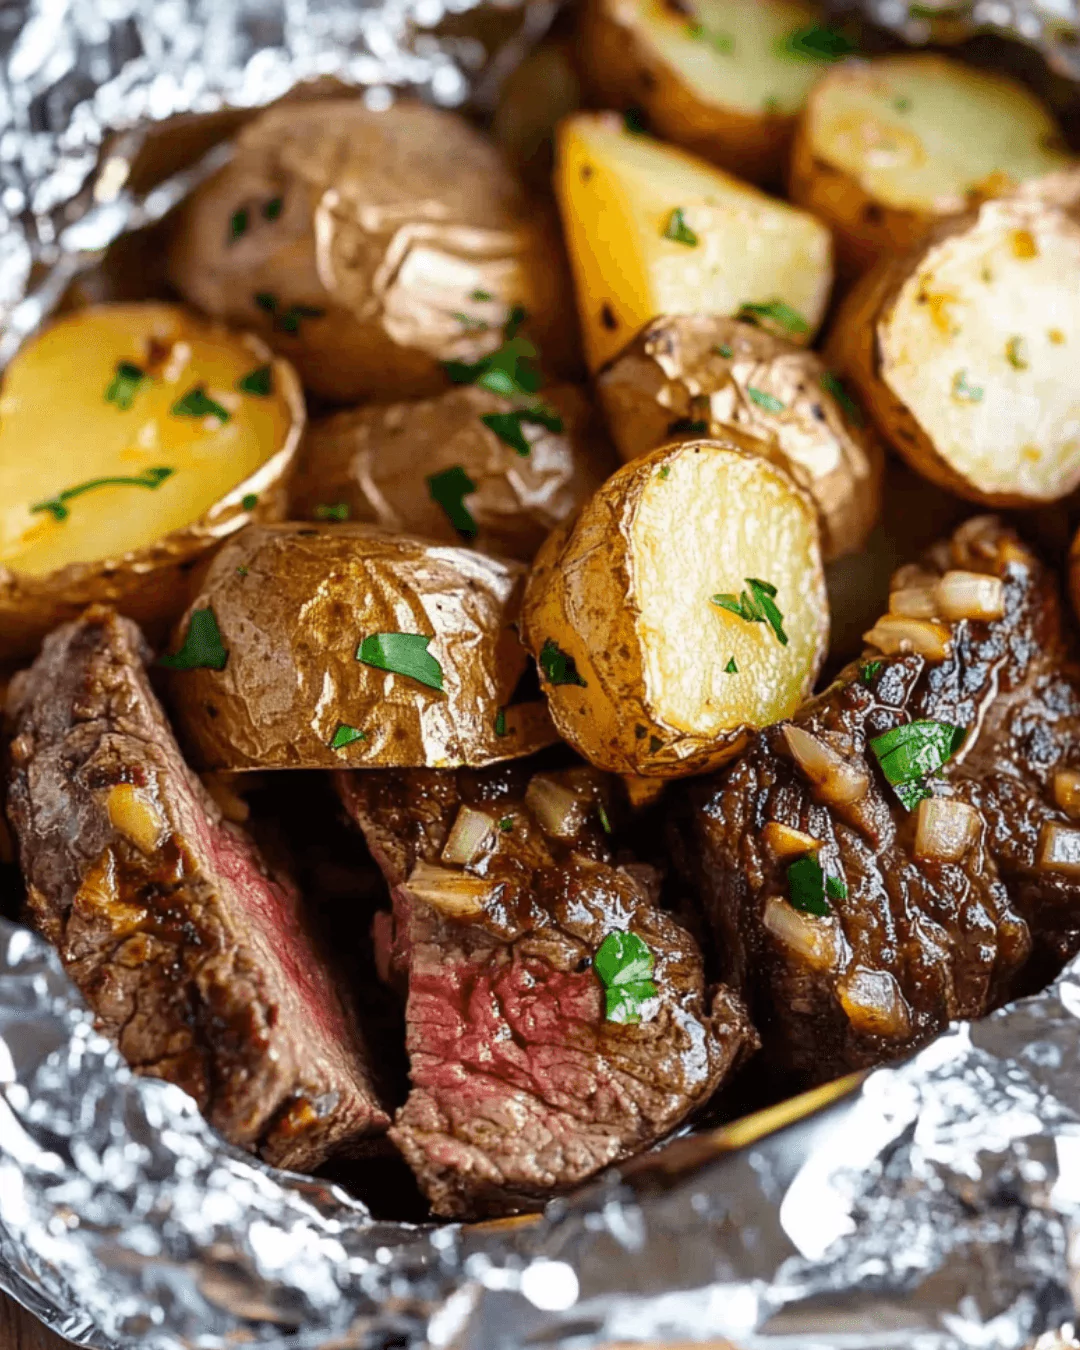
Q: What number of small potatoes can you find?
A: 10